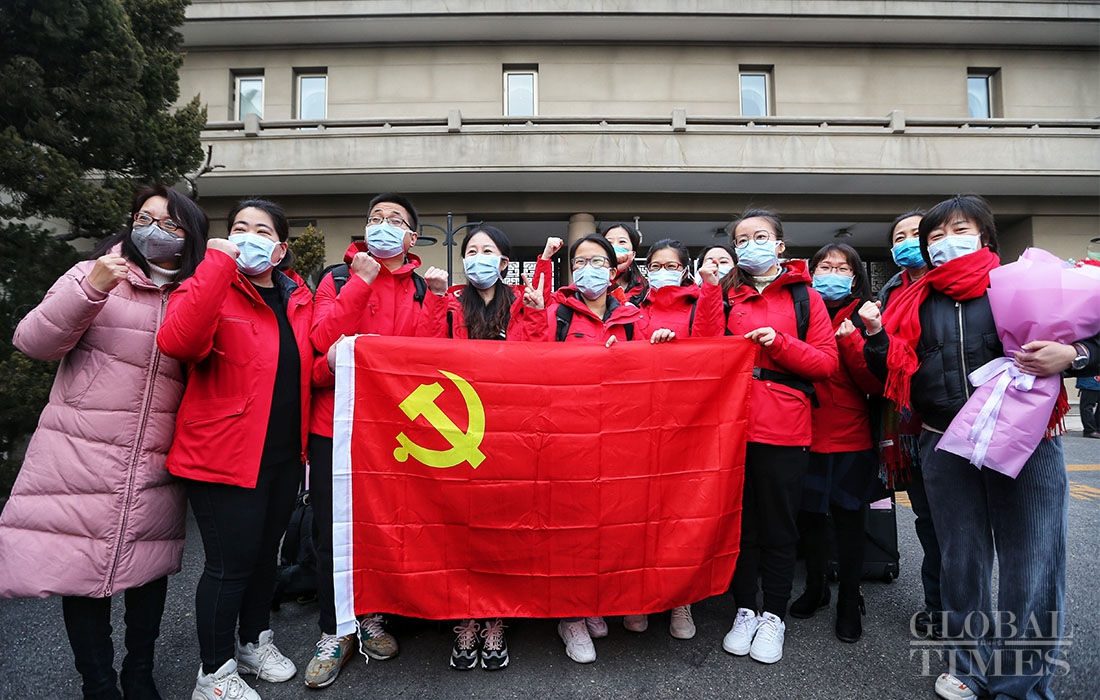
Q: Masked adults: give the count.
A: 12